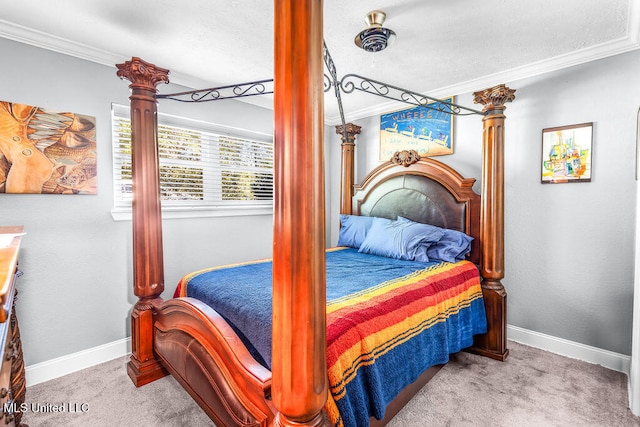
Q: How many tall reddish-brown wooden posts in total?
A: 4